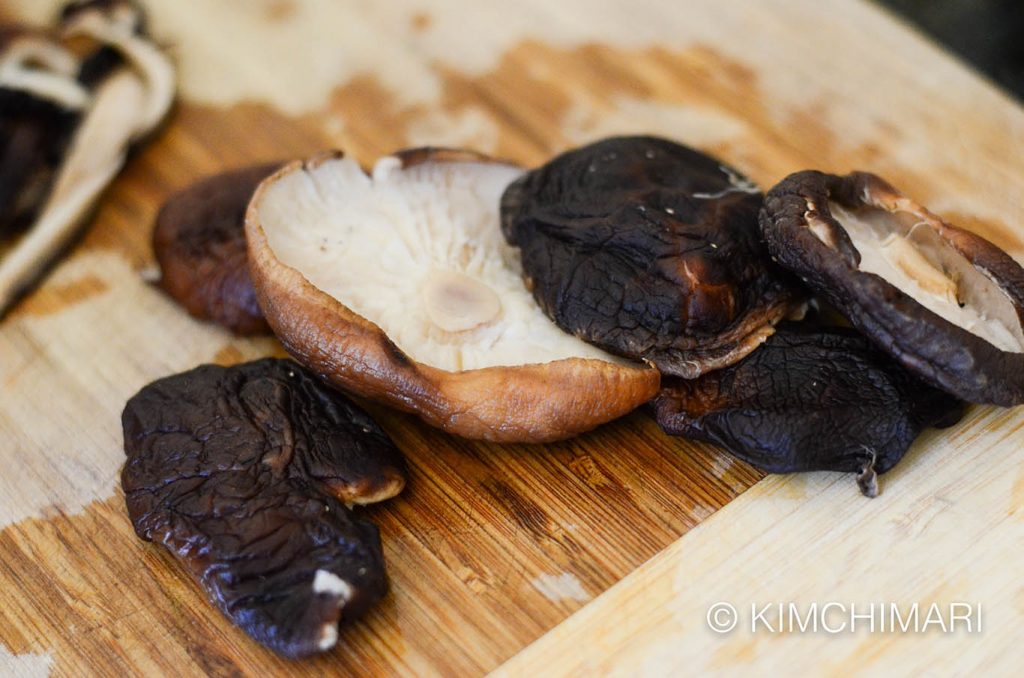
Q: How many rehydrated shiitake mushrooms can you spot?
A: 6